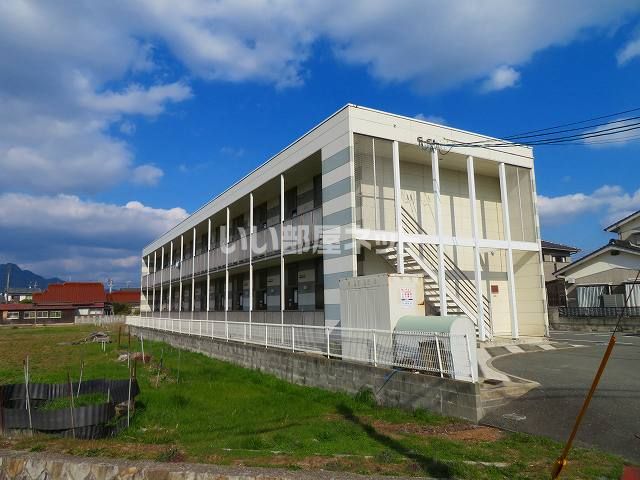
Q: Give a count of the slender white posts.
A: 14